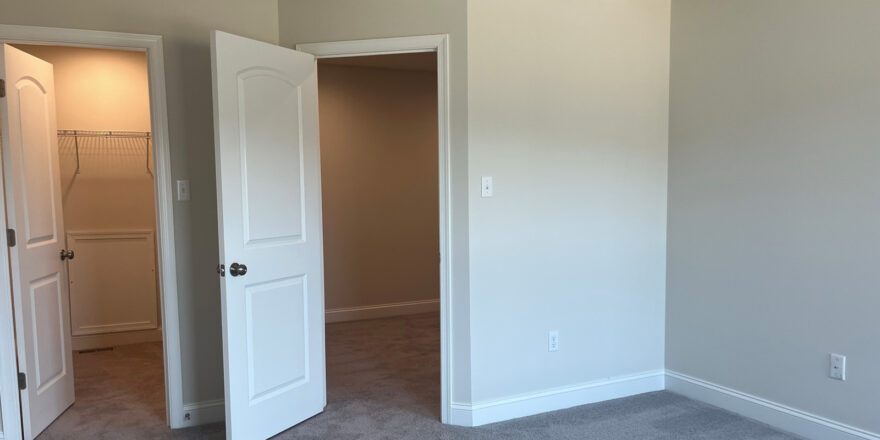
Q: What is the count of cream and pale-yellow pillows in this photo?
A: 0